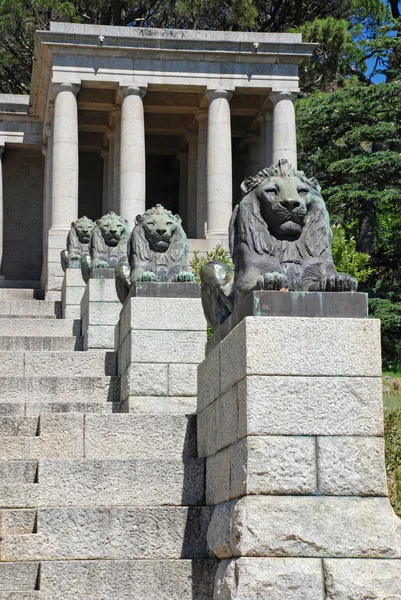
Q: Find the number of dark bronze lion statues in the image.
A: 4